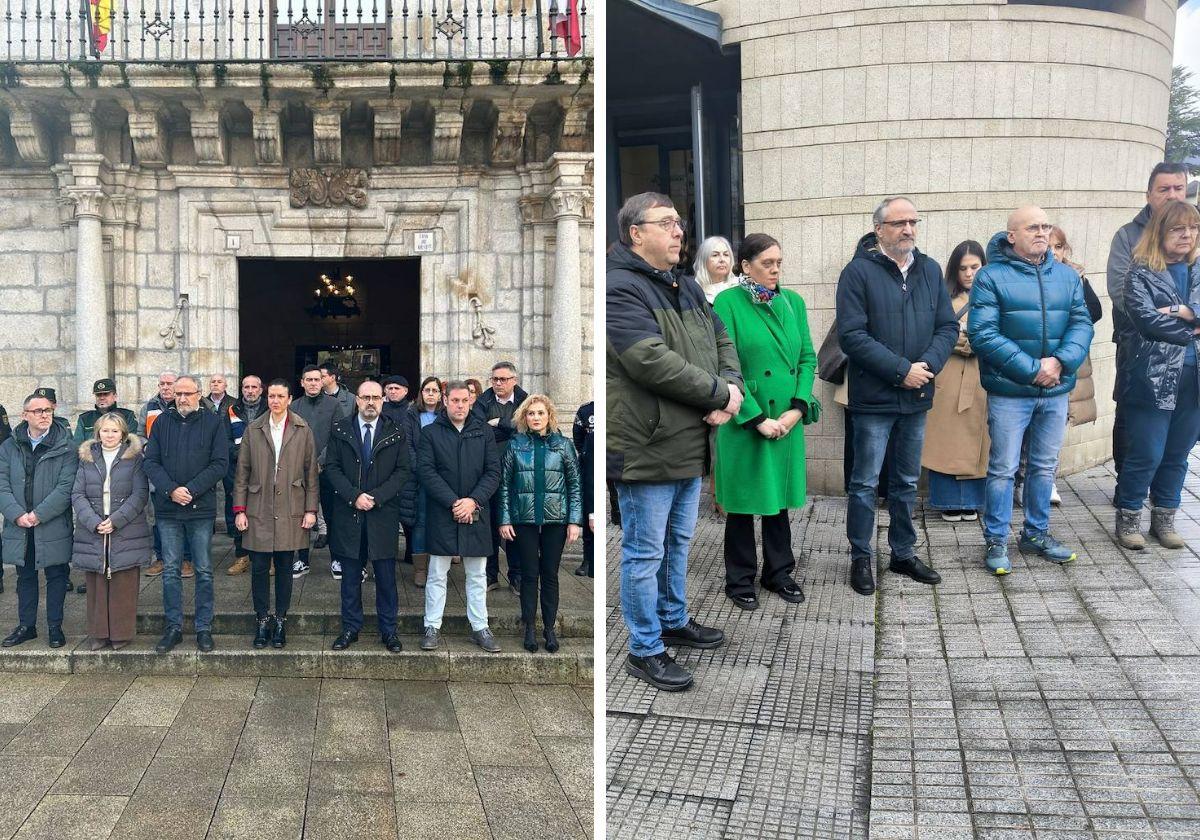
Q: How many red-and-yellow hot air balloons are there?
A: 0